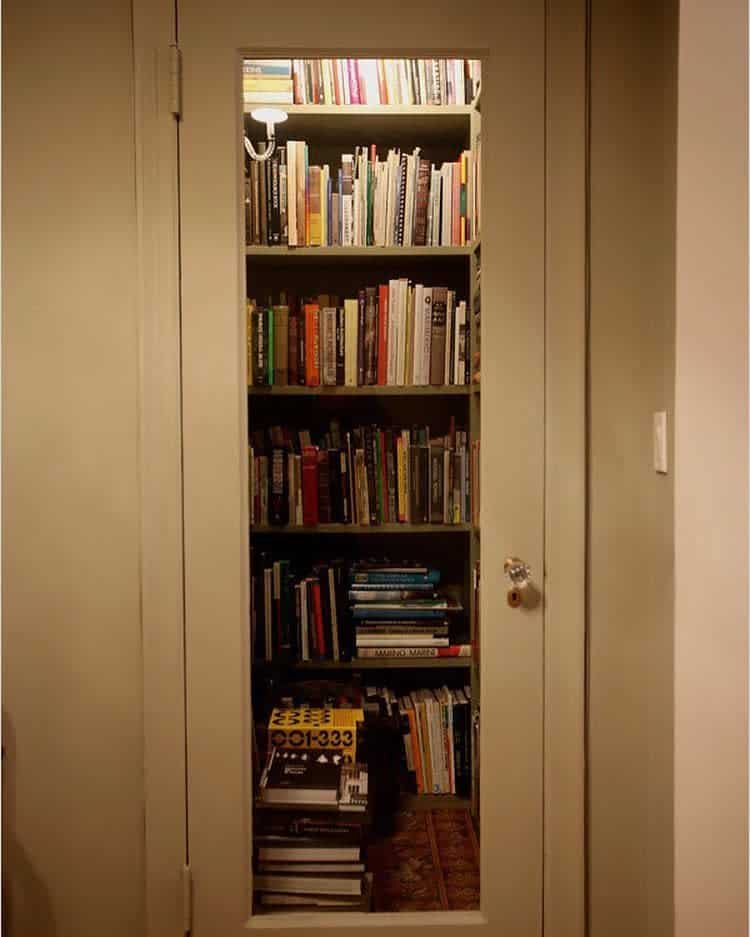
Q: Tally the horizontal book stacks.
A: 3